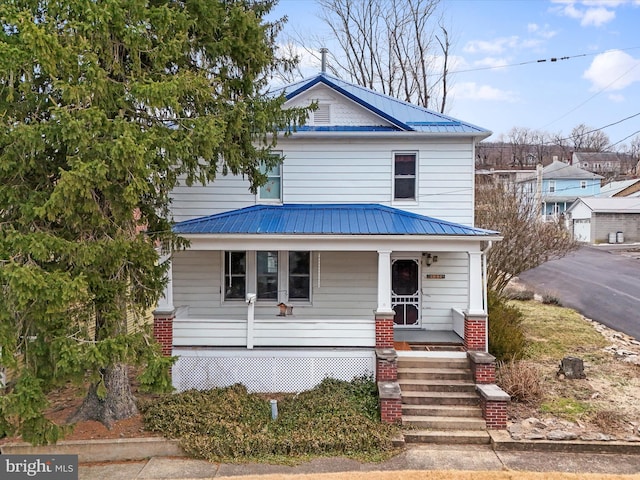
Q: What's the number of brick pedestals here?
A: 7